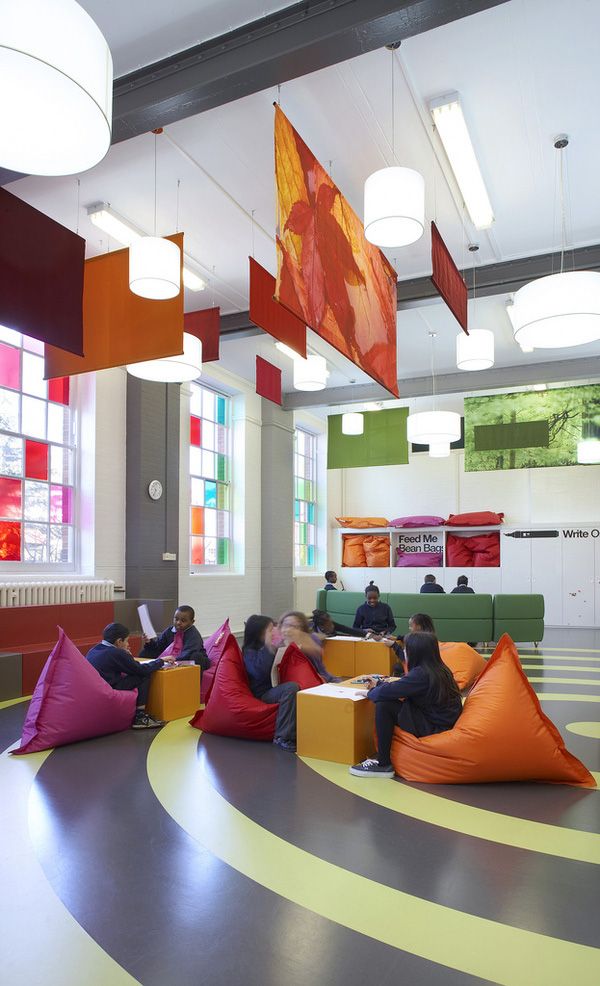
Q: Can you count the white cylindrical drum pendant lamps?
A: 11